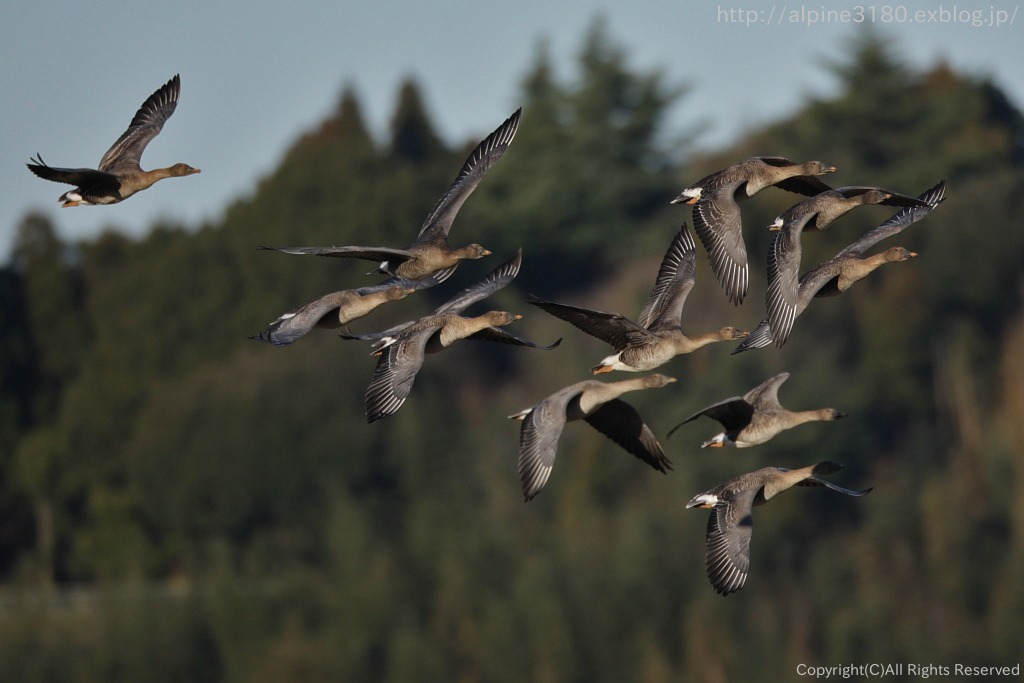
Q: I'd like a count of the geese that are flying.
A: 11